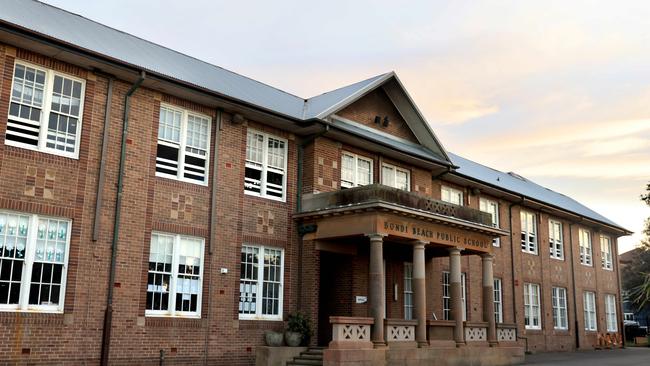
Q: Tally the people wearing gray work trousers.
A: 0